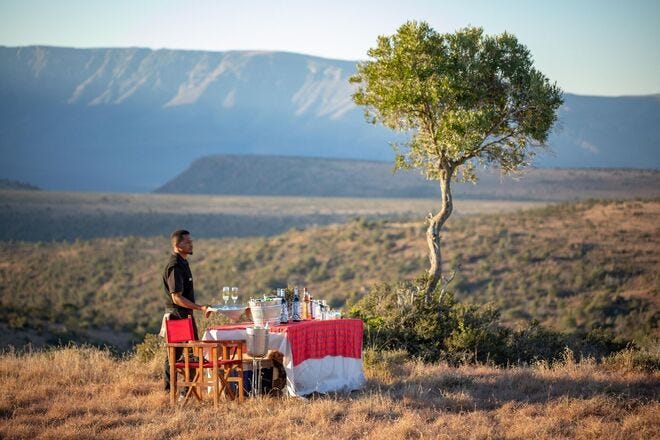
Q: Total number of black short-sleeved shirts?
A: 1